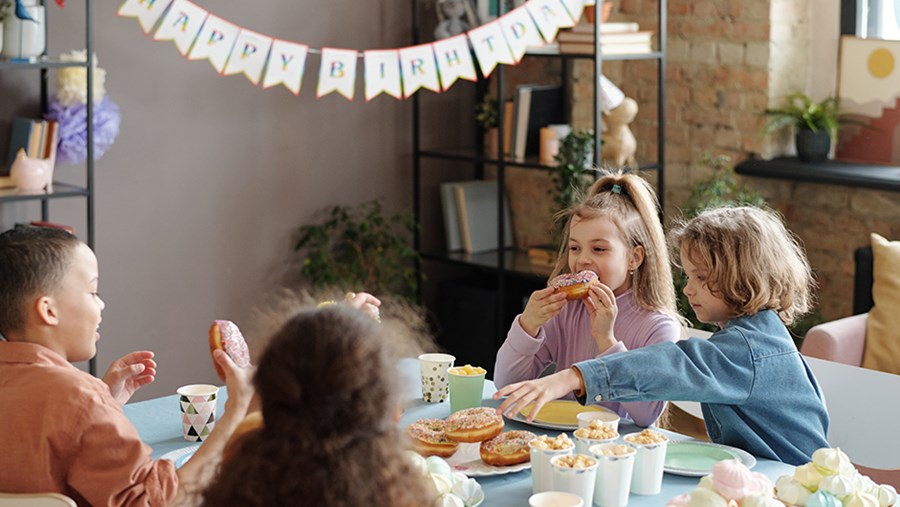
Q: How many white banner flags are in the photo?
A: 13